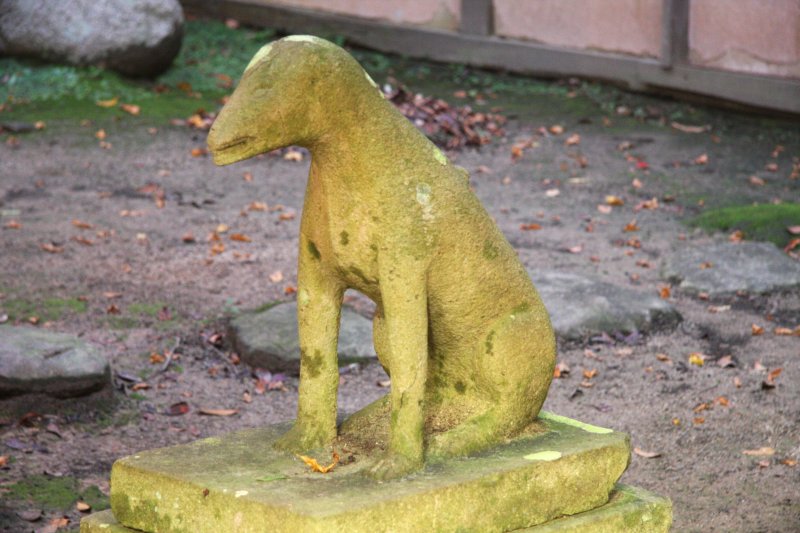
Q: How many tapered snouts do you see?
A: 1